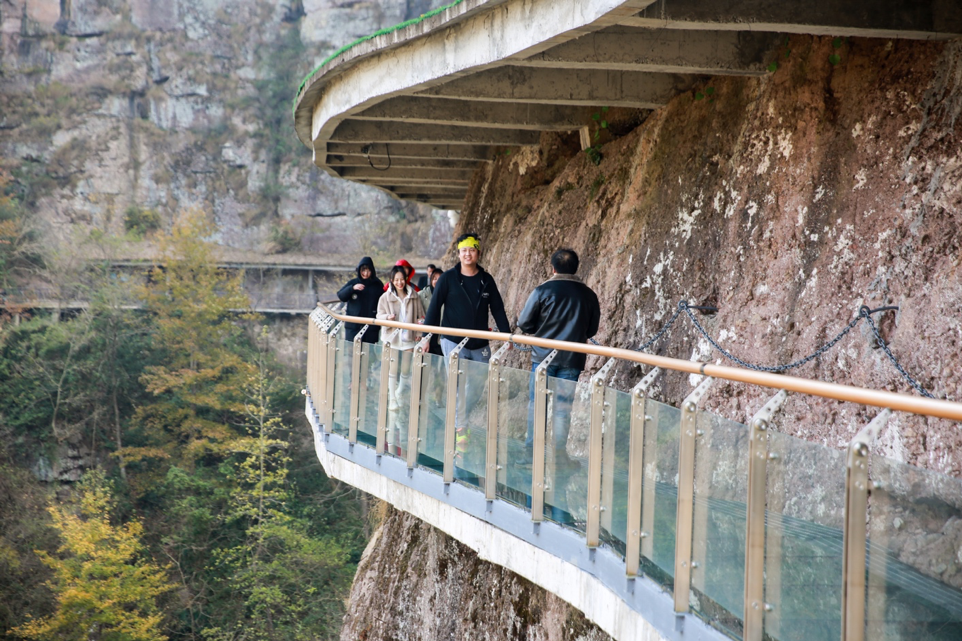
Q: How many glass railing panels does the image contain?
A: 12